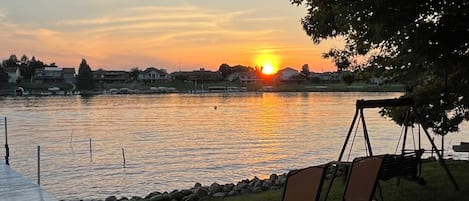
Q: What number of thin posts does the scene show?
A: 5